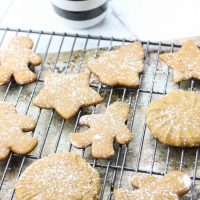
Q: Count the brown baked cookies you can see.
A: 9